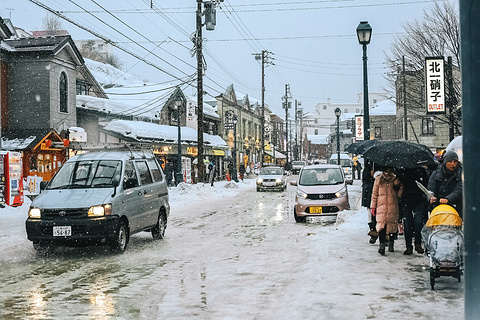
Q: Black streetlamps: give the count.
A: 4